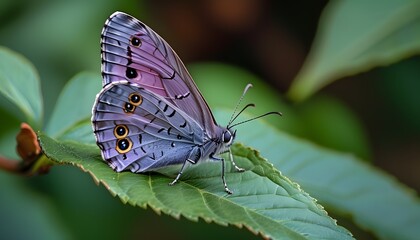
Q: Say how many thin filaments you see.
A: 3